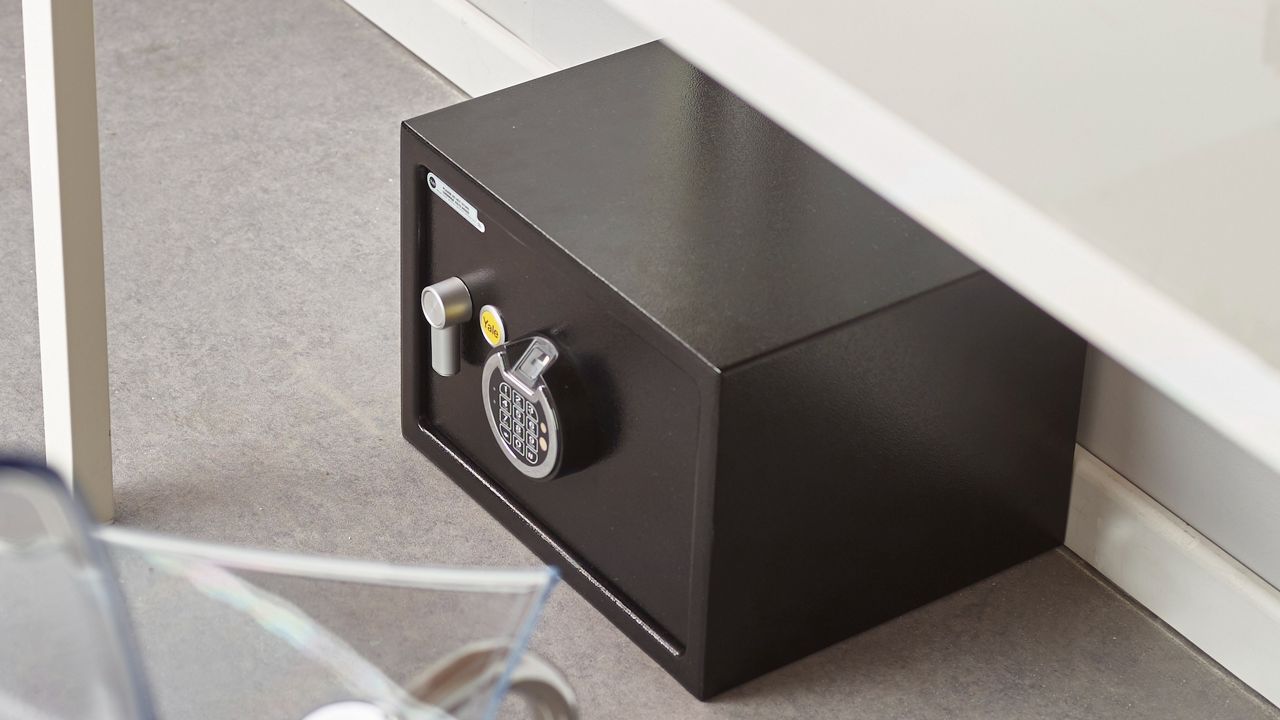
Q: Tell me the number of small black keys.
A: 12